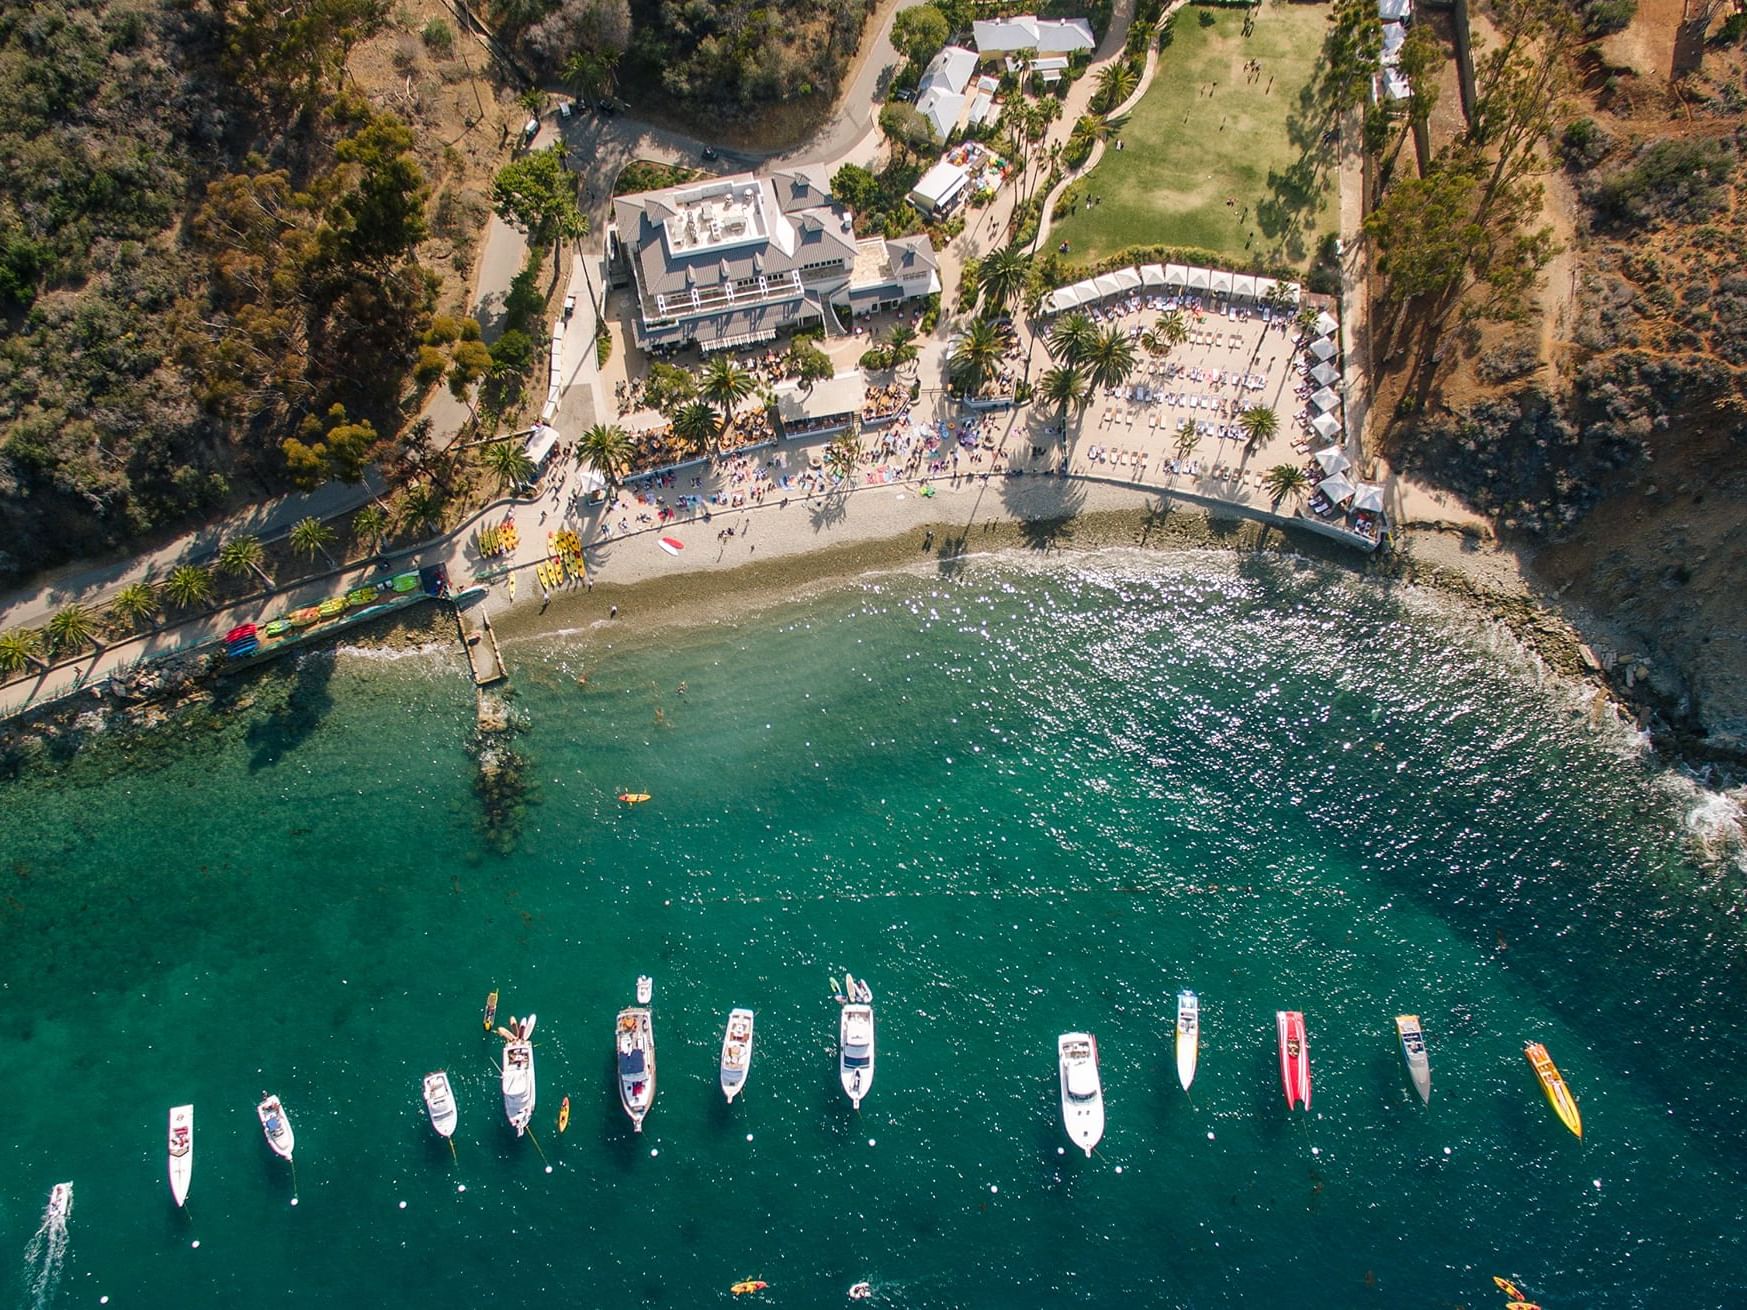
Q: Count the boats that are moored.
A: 12